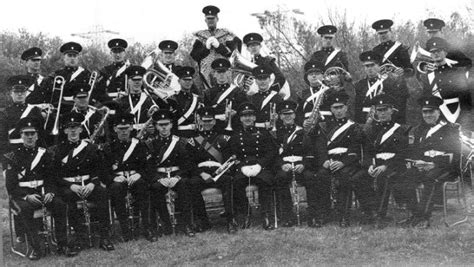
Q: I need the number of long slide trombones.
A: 2